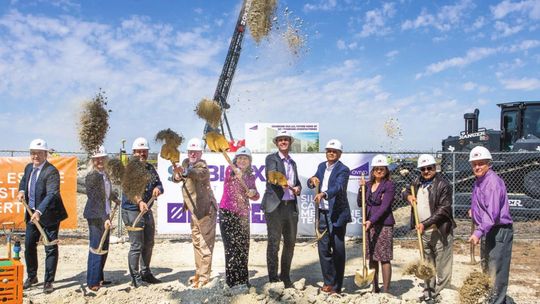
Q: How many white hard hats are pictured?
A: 10